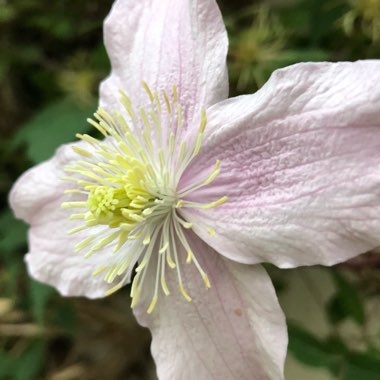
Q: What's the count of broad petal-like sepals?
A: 4